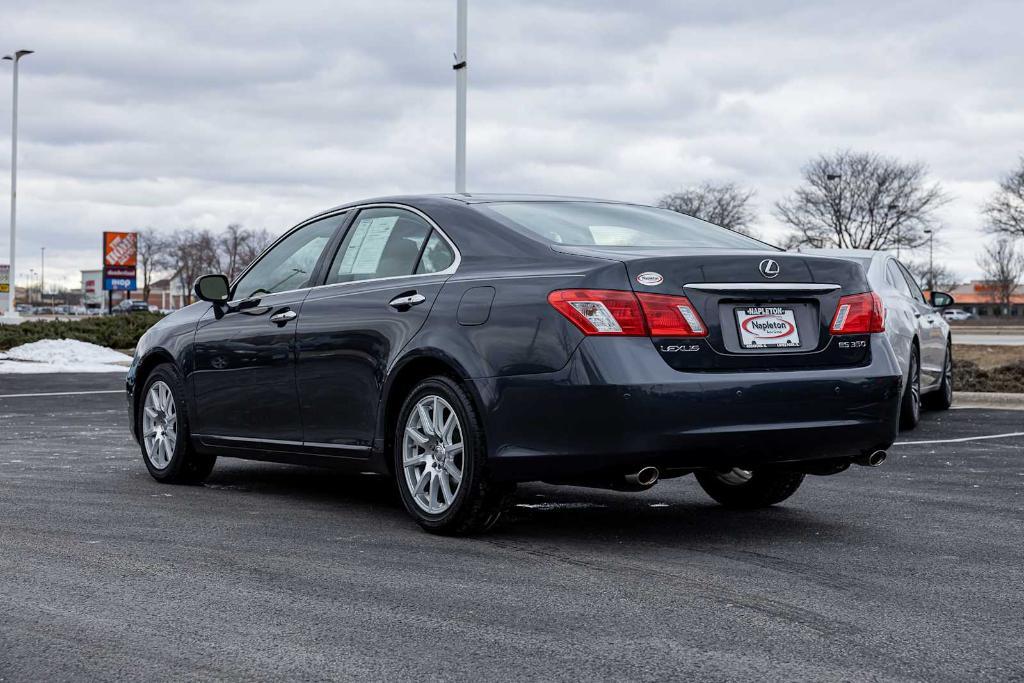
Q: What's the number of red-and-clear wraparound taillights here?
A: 2